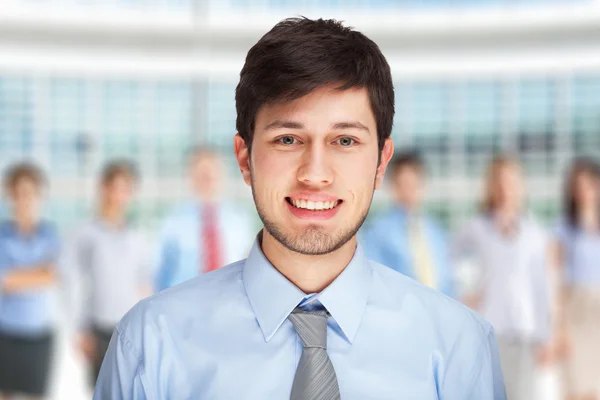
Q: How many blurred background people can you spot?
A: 6